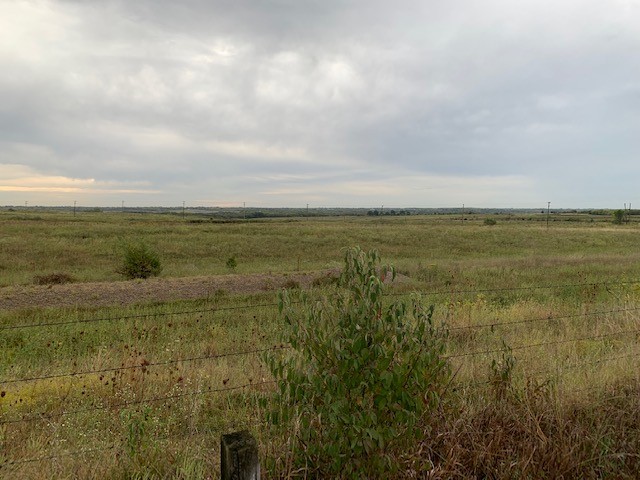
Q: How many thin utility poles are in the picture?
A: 11